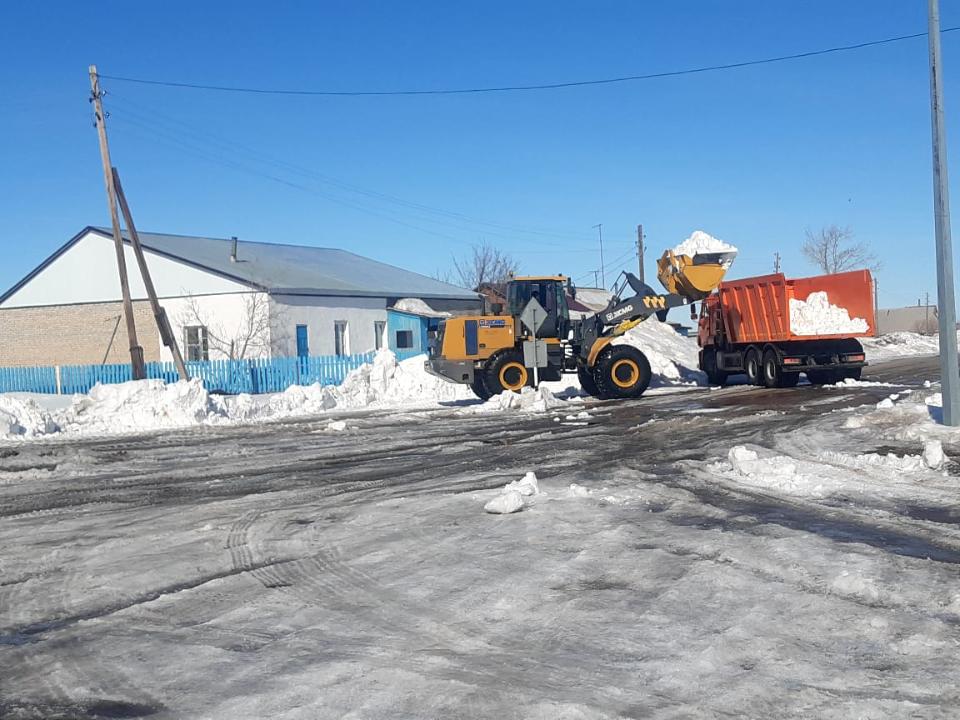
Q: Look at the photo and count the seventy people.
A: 0